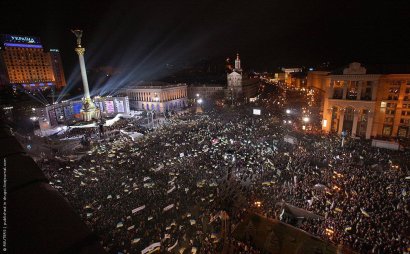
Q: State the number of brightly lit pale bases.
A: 1